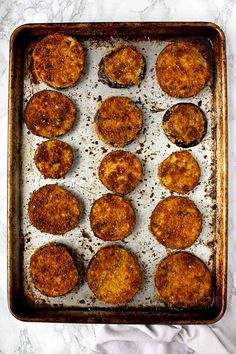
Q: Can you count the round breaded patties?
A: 15